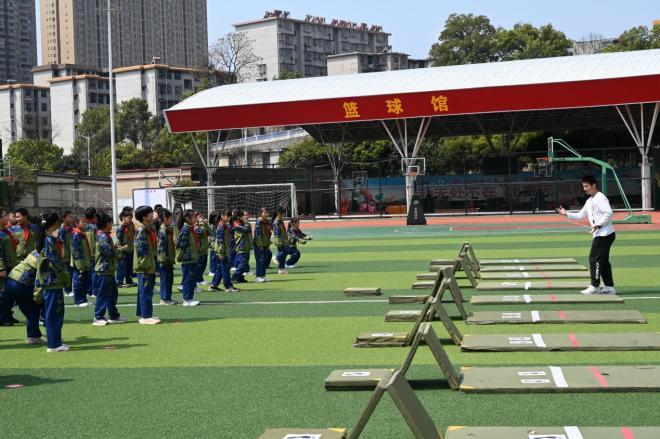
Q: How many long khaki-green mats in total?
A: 9